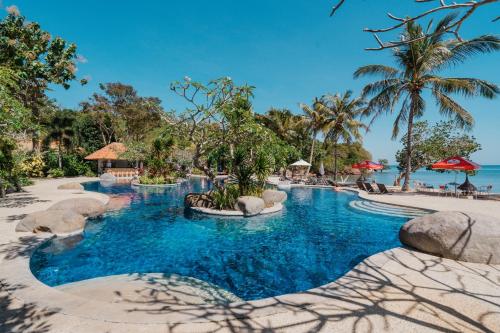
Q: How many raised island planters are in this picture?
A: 2